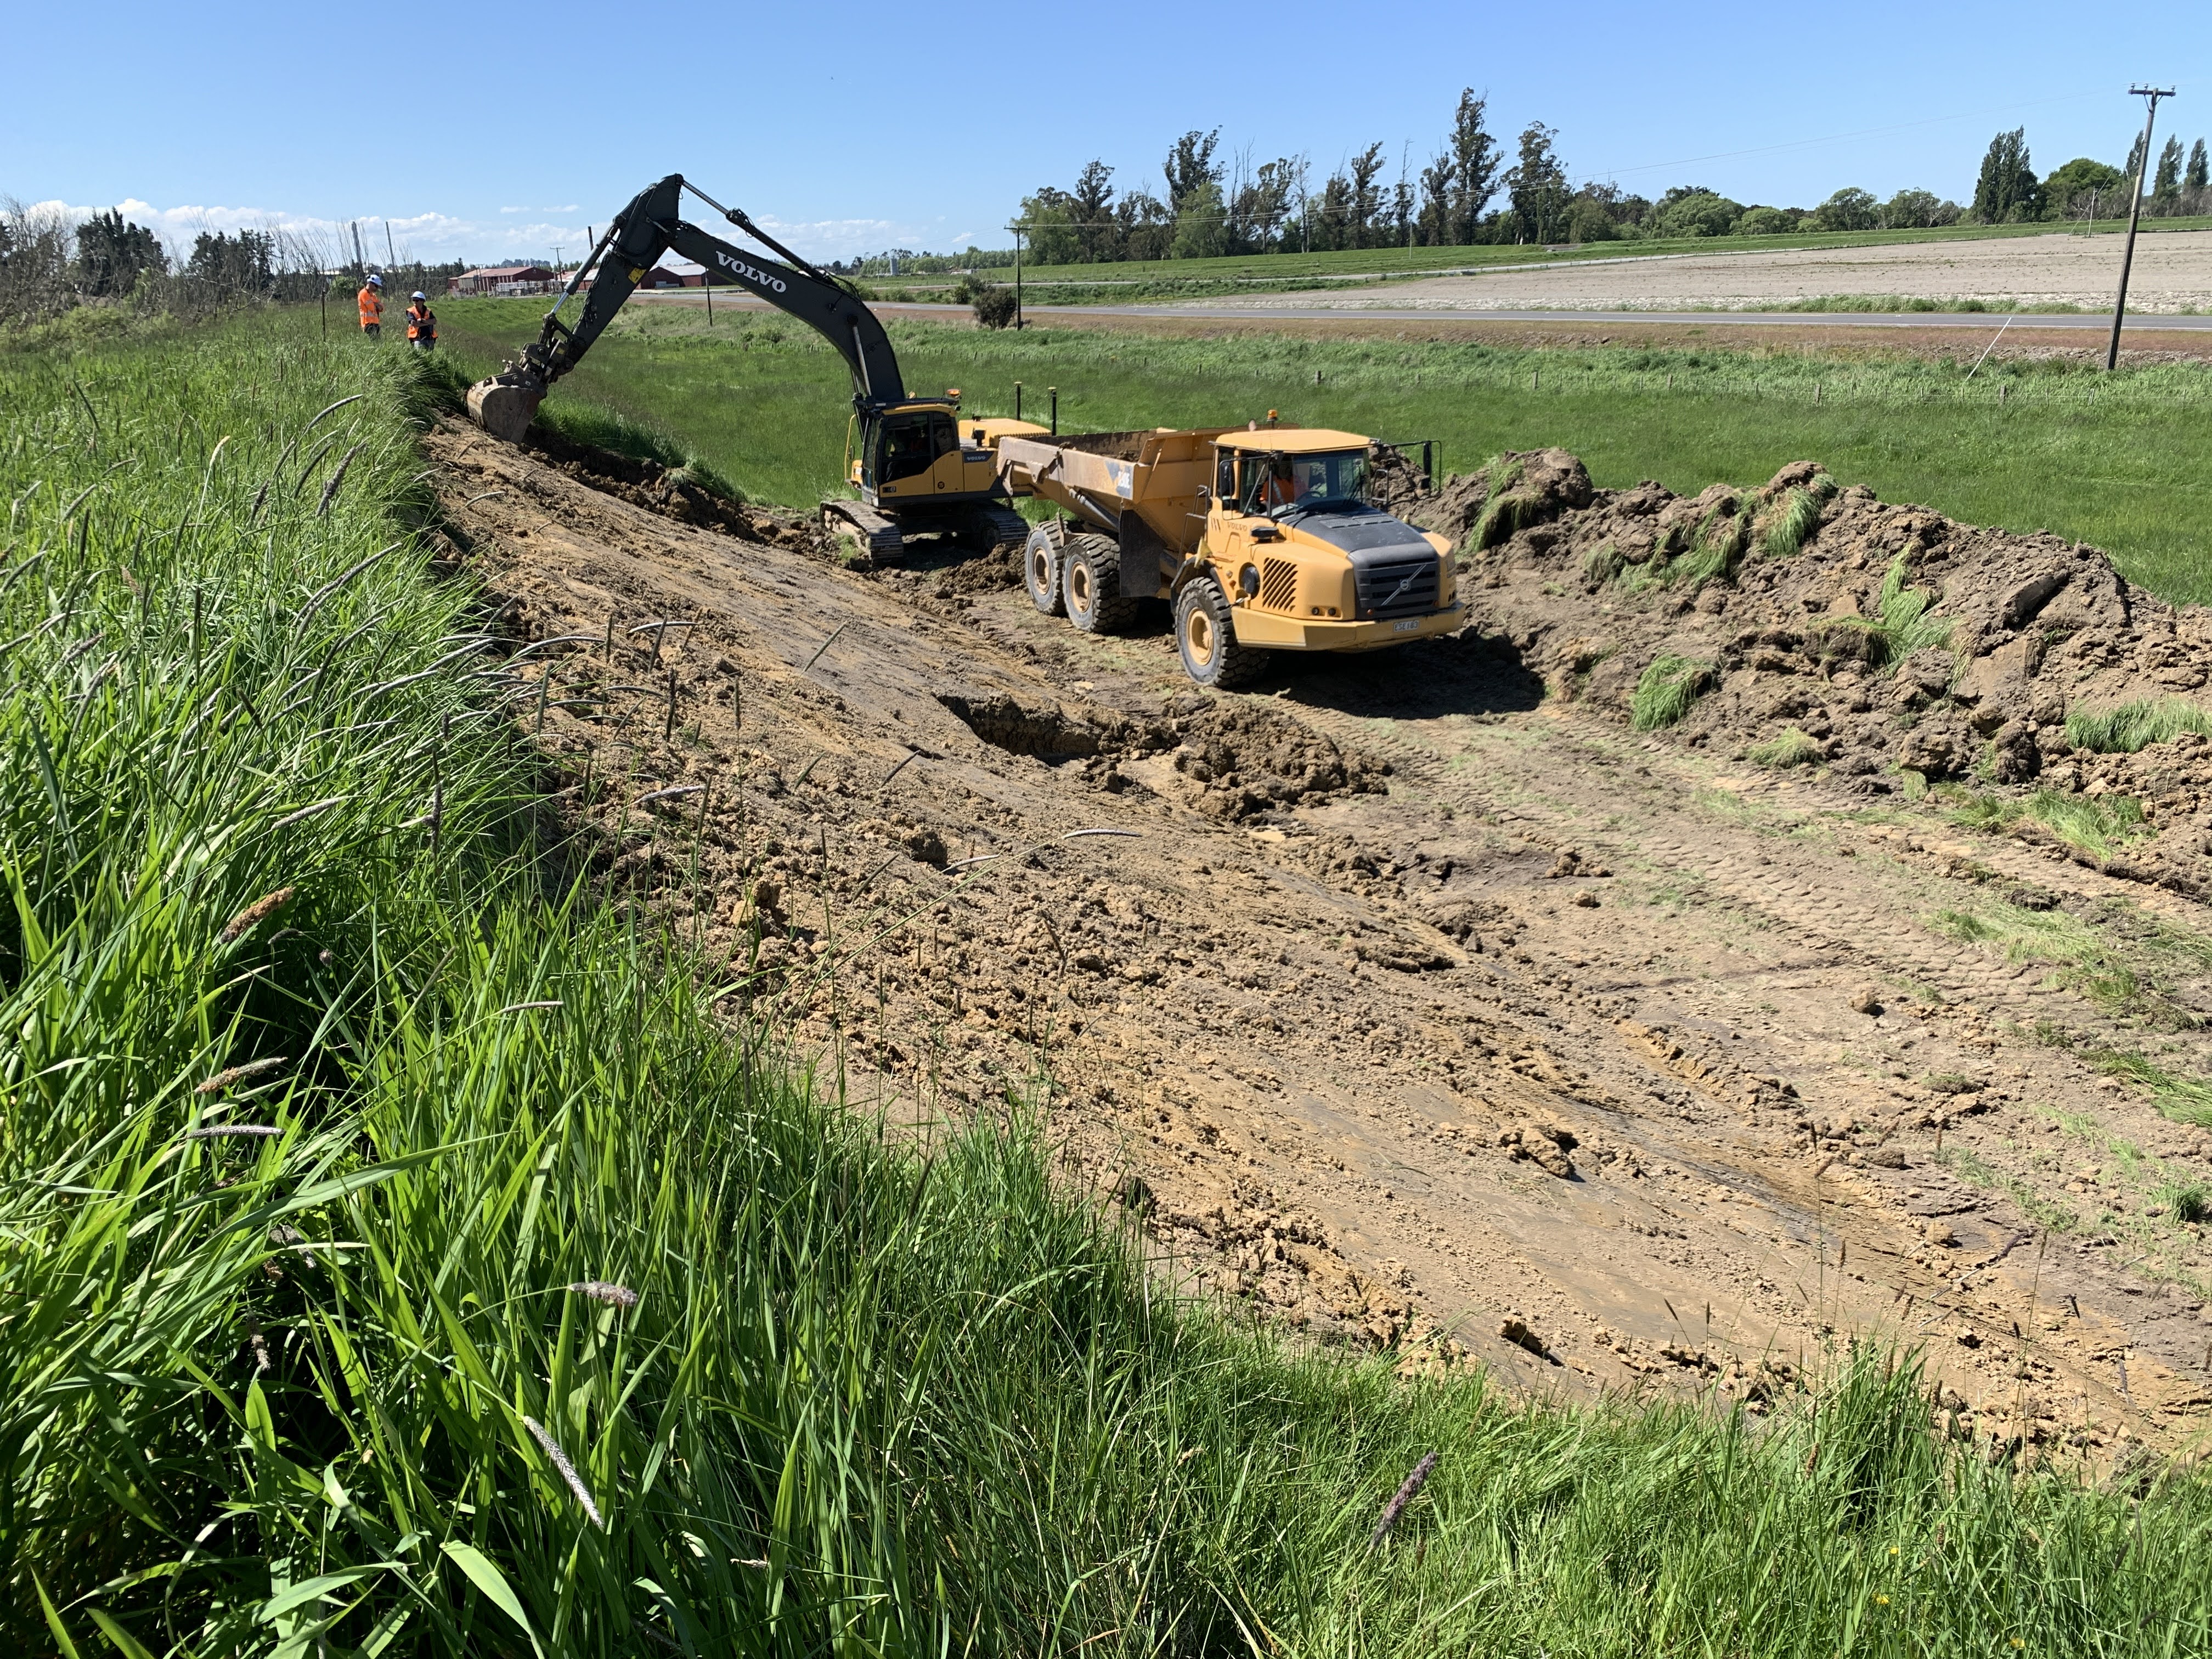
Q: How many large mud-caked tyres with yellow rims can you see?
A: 3